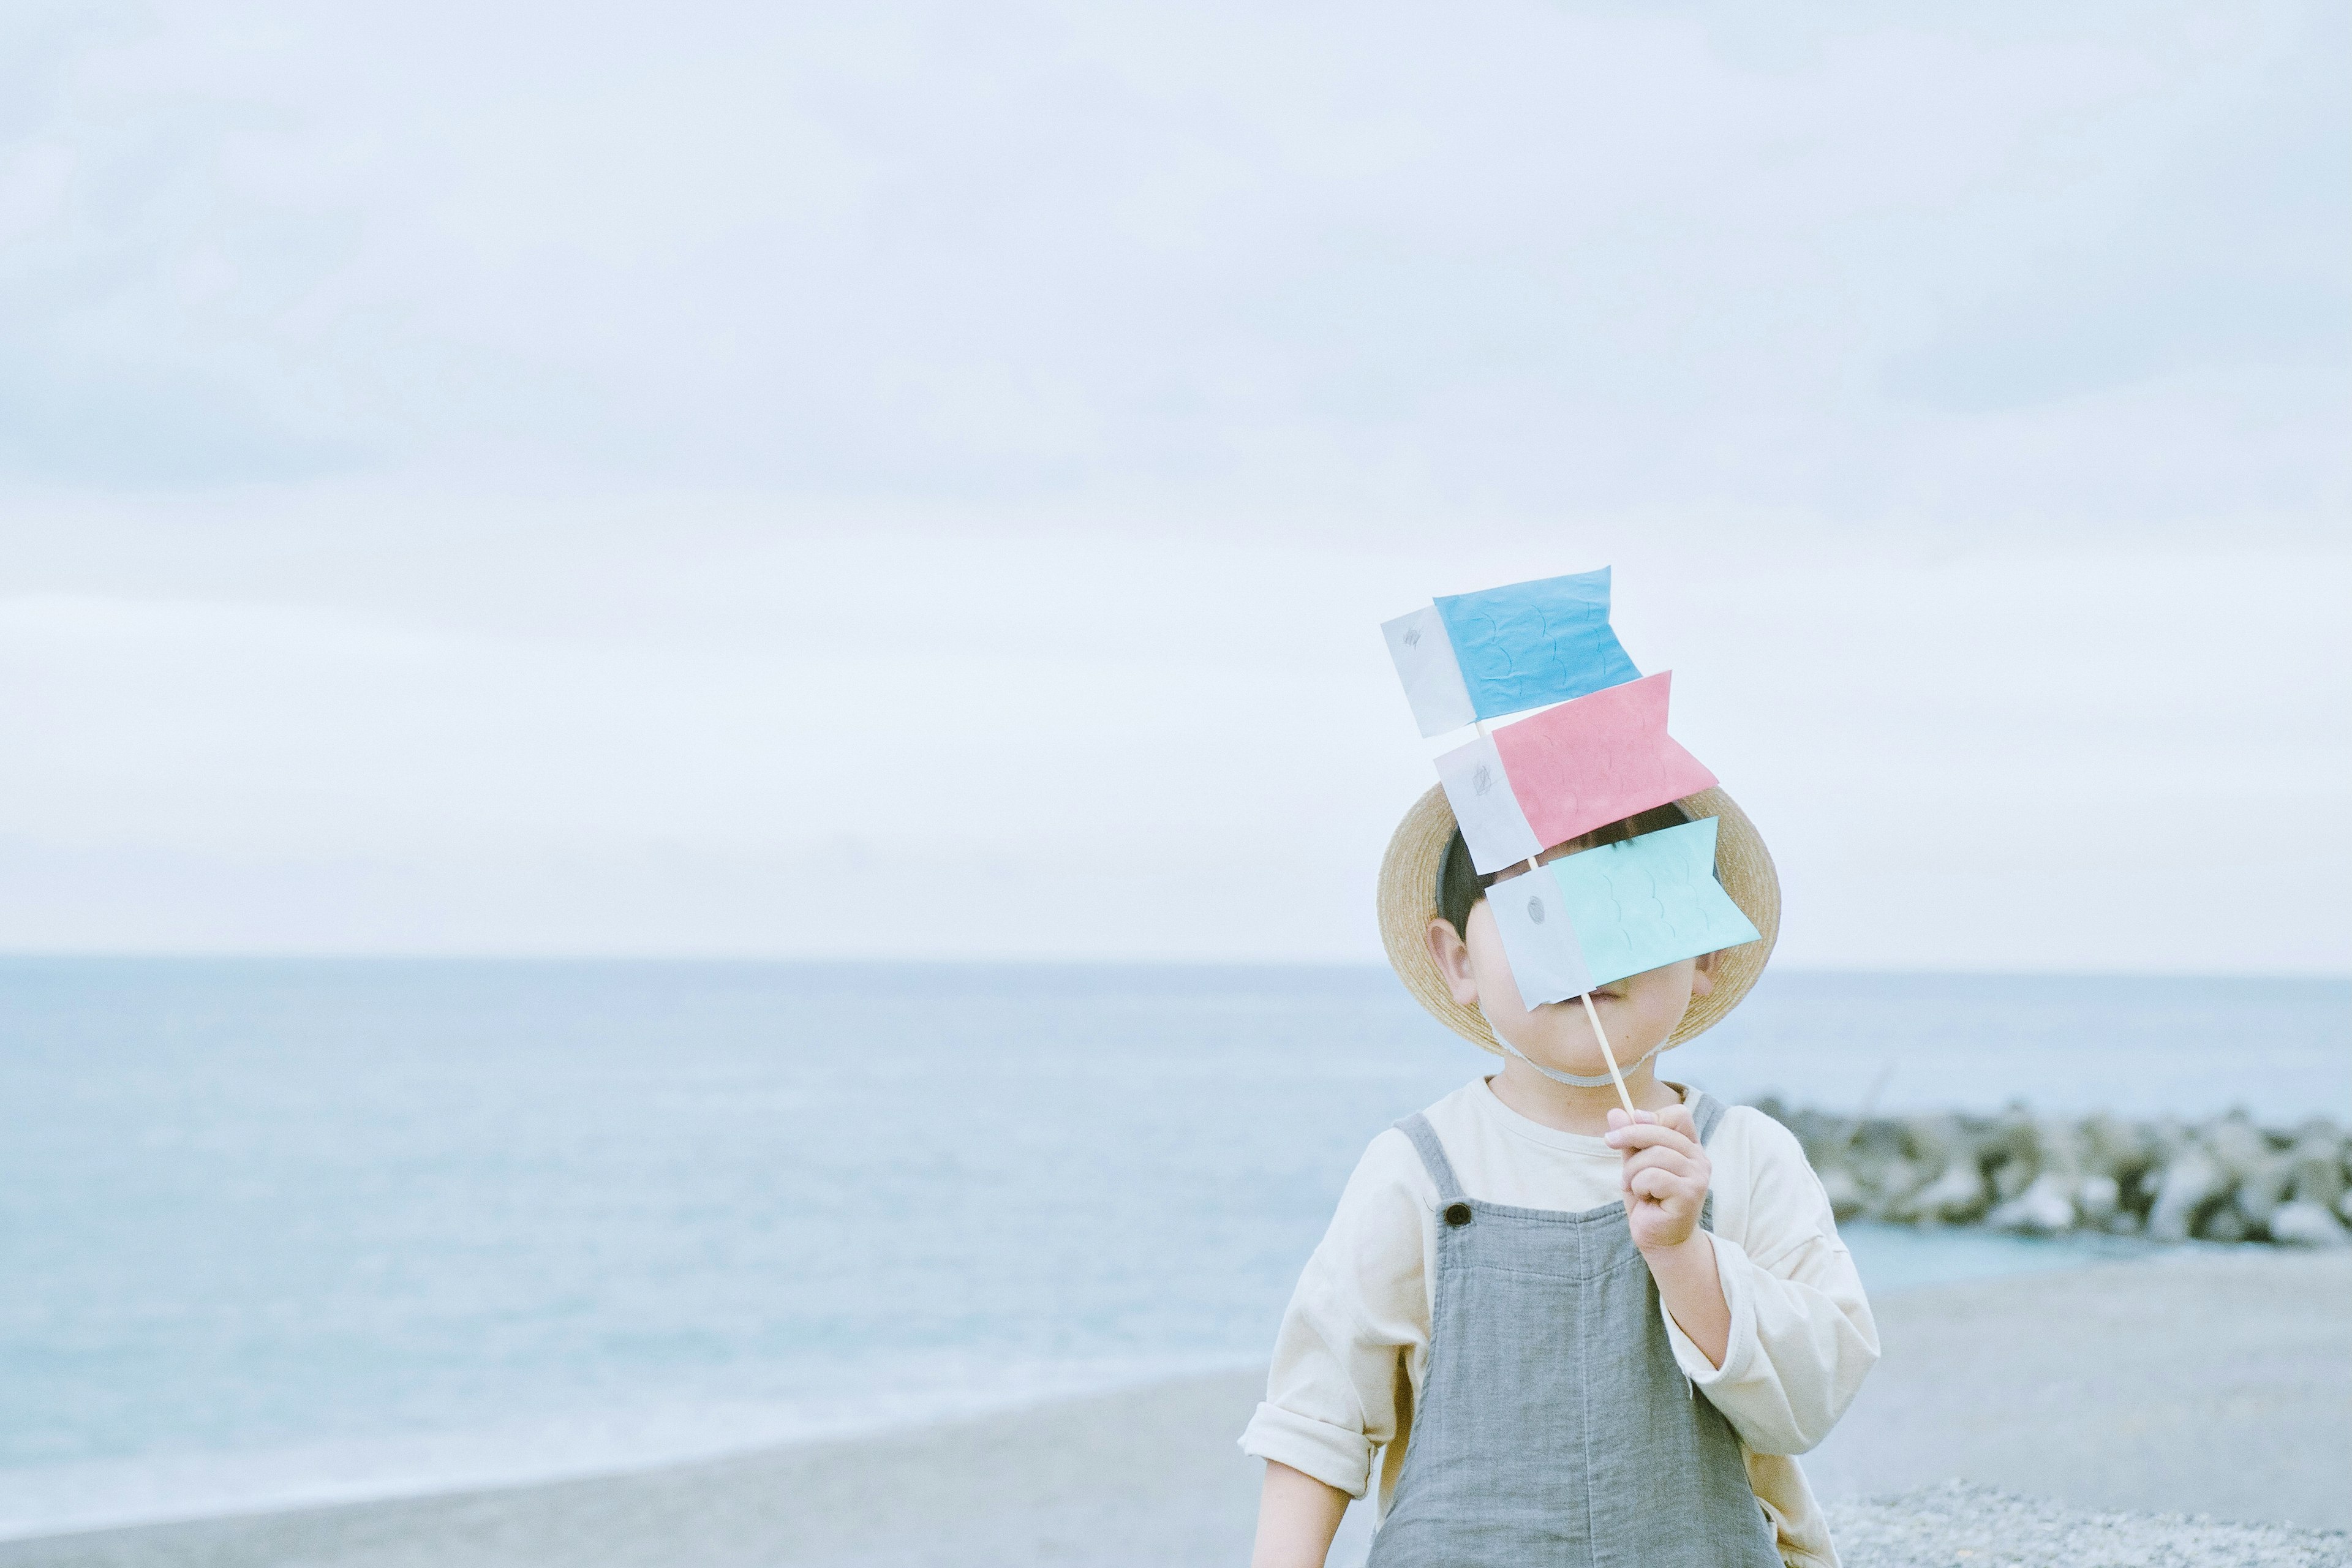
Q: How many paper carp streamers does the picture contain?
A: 3